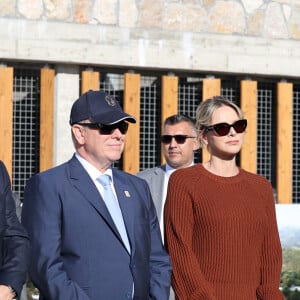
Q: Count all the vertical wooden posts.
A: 8